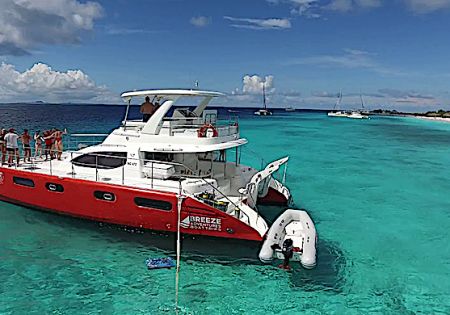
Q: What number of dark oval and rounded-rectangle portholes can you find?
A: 4